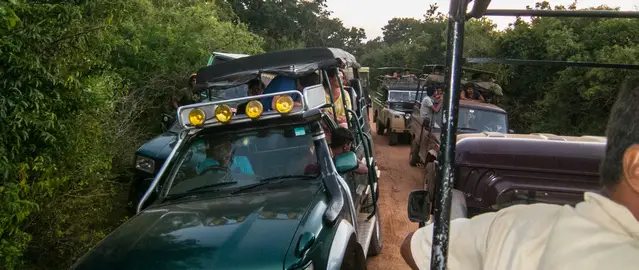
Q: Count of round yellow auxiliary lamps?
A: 4